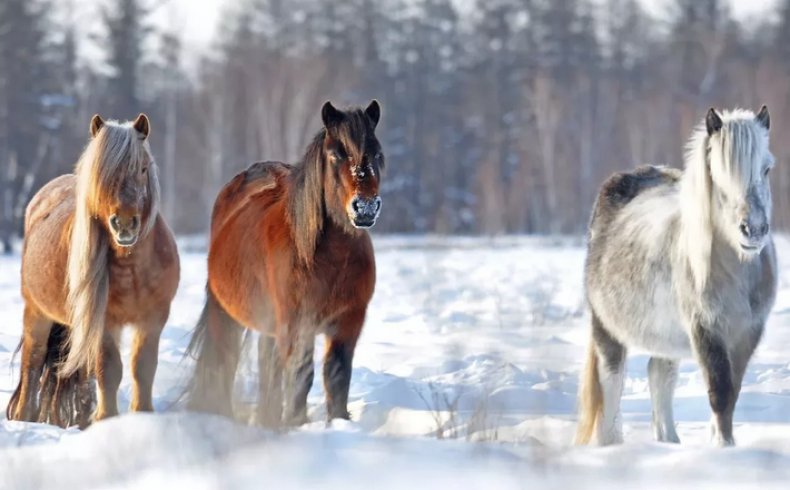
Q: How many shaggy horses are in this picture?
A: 3